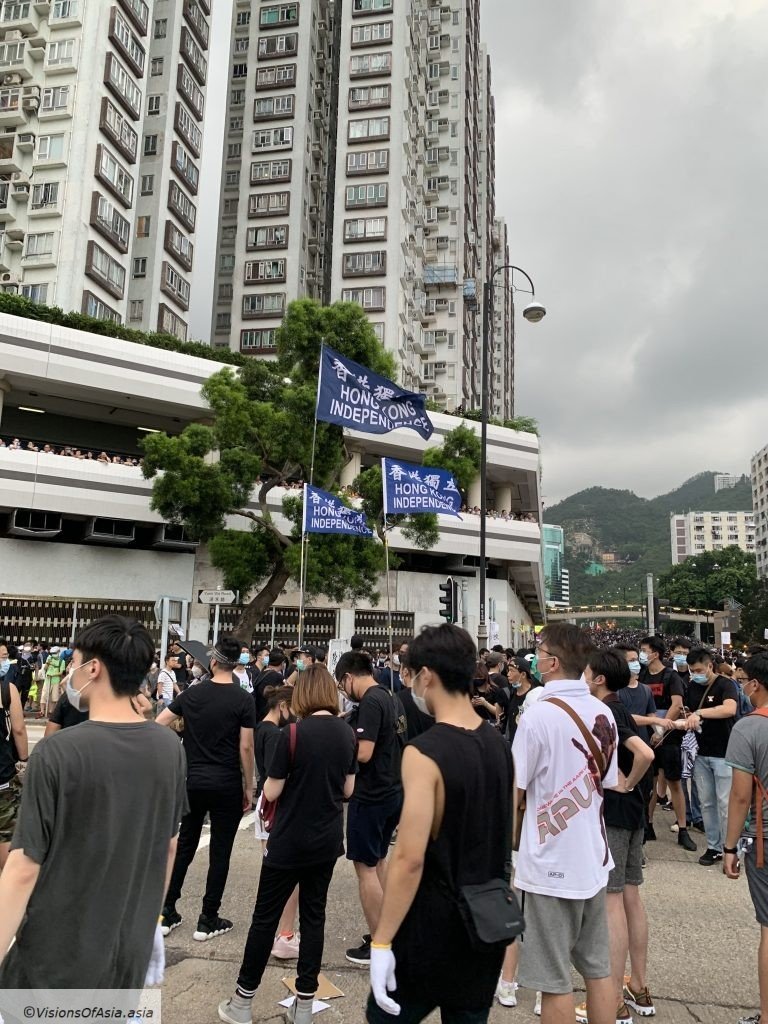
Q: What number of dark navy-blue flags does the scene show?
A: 3